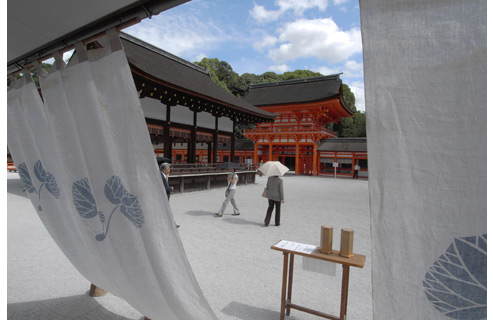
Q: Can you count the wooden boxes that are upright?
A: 2